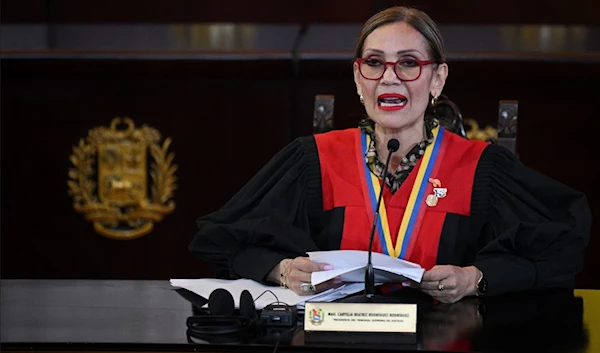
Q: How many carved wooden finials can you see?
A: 2